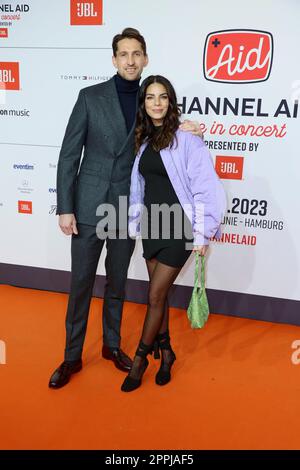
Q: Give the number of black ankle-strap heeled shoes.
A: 2